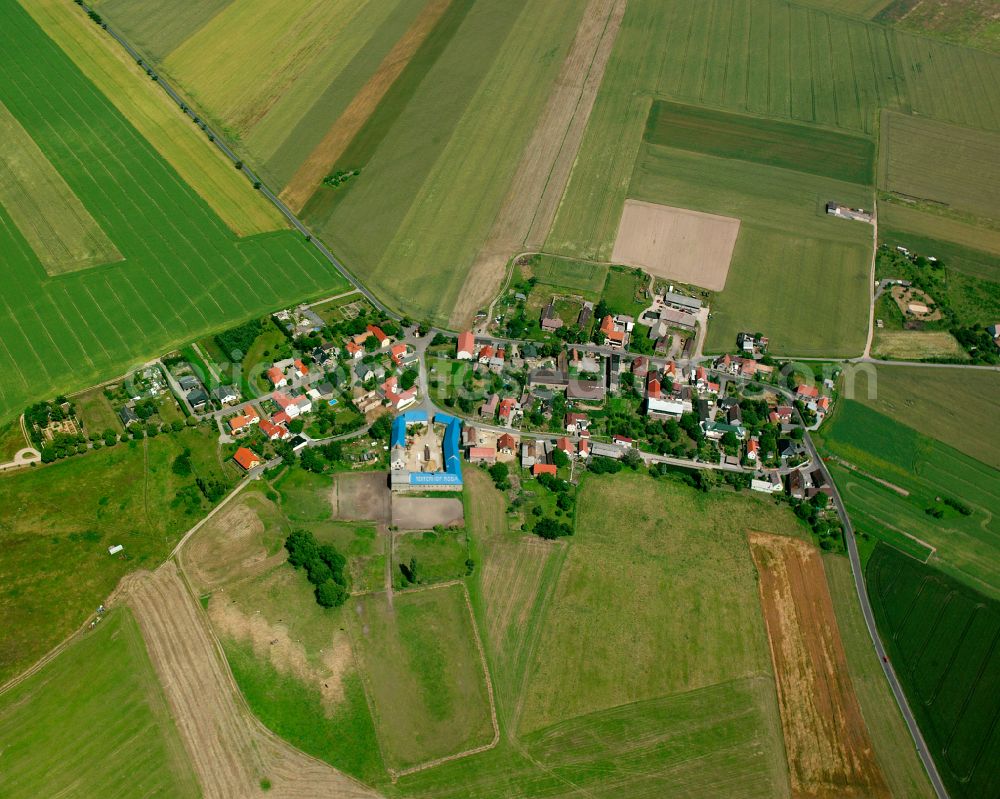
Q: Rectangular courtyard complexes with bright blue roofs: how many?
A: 1